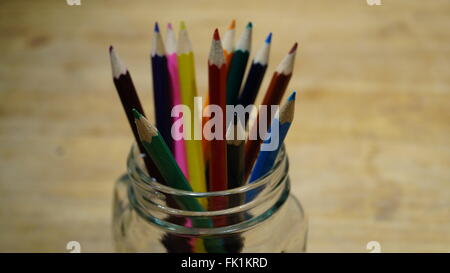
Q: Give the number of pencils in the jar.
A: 12